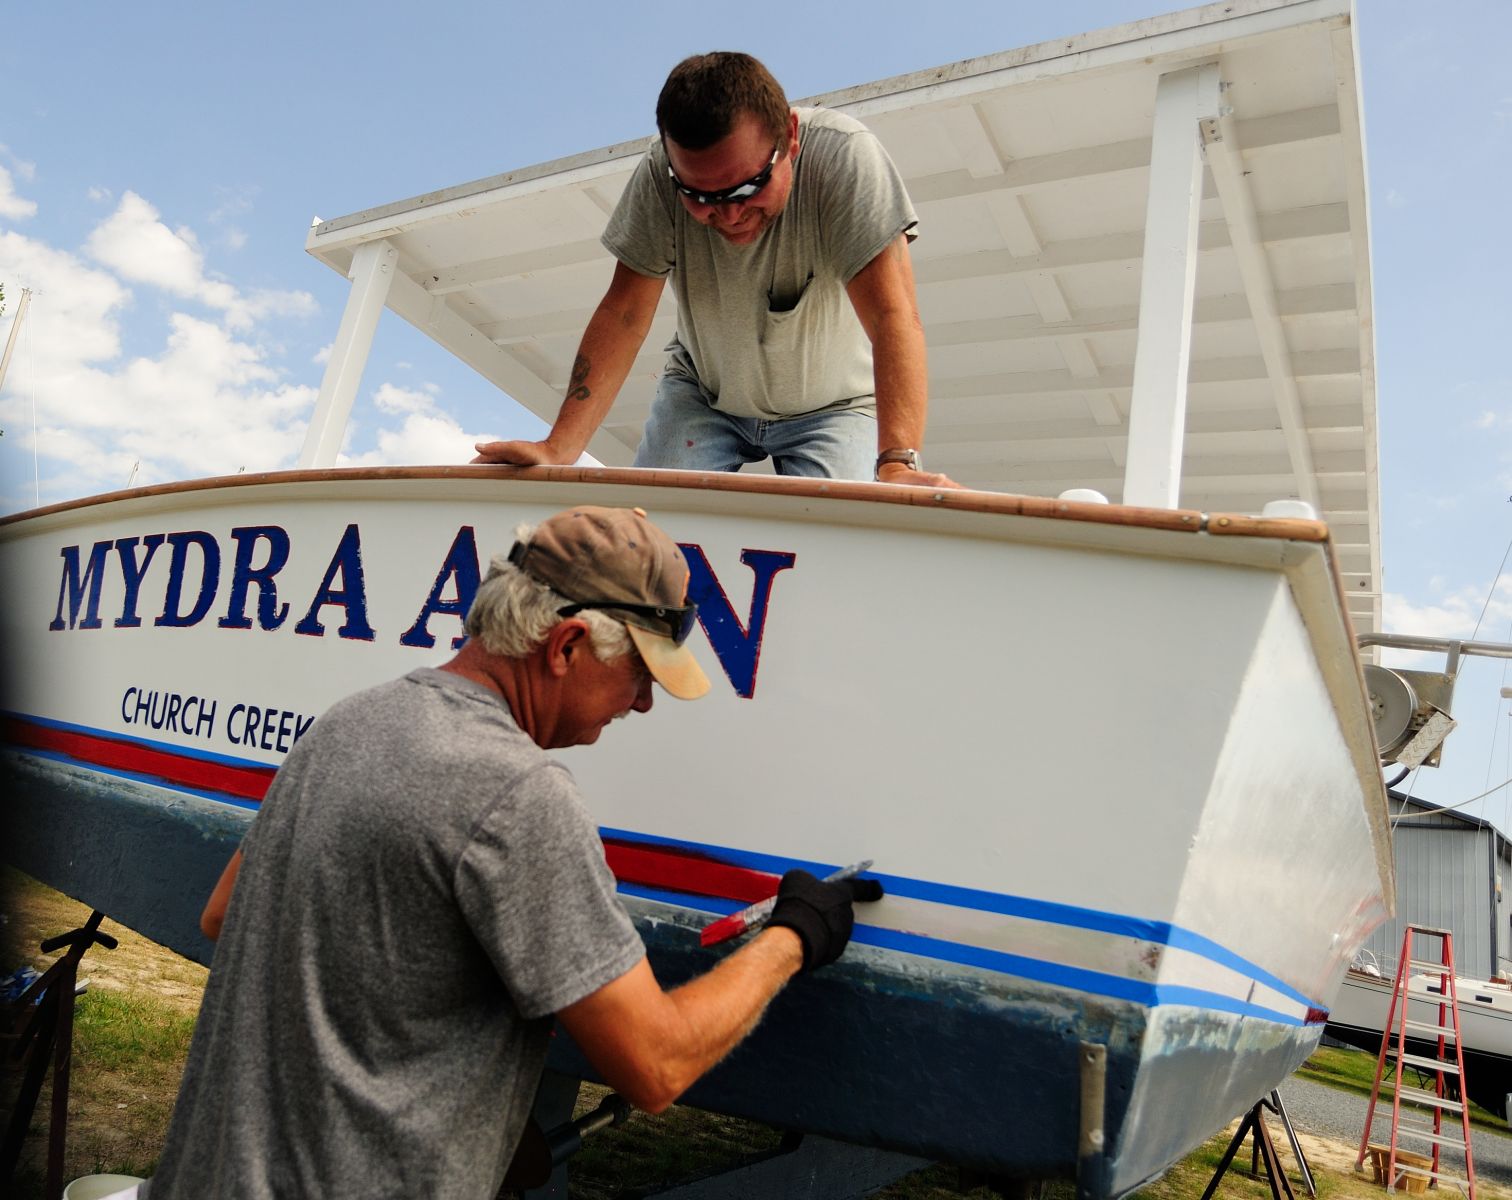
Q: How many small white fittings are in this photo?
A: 2